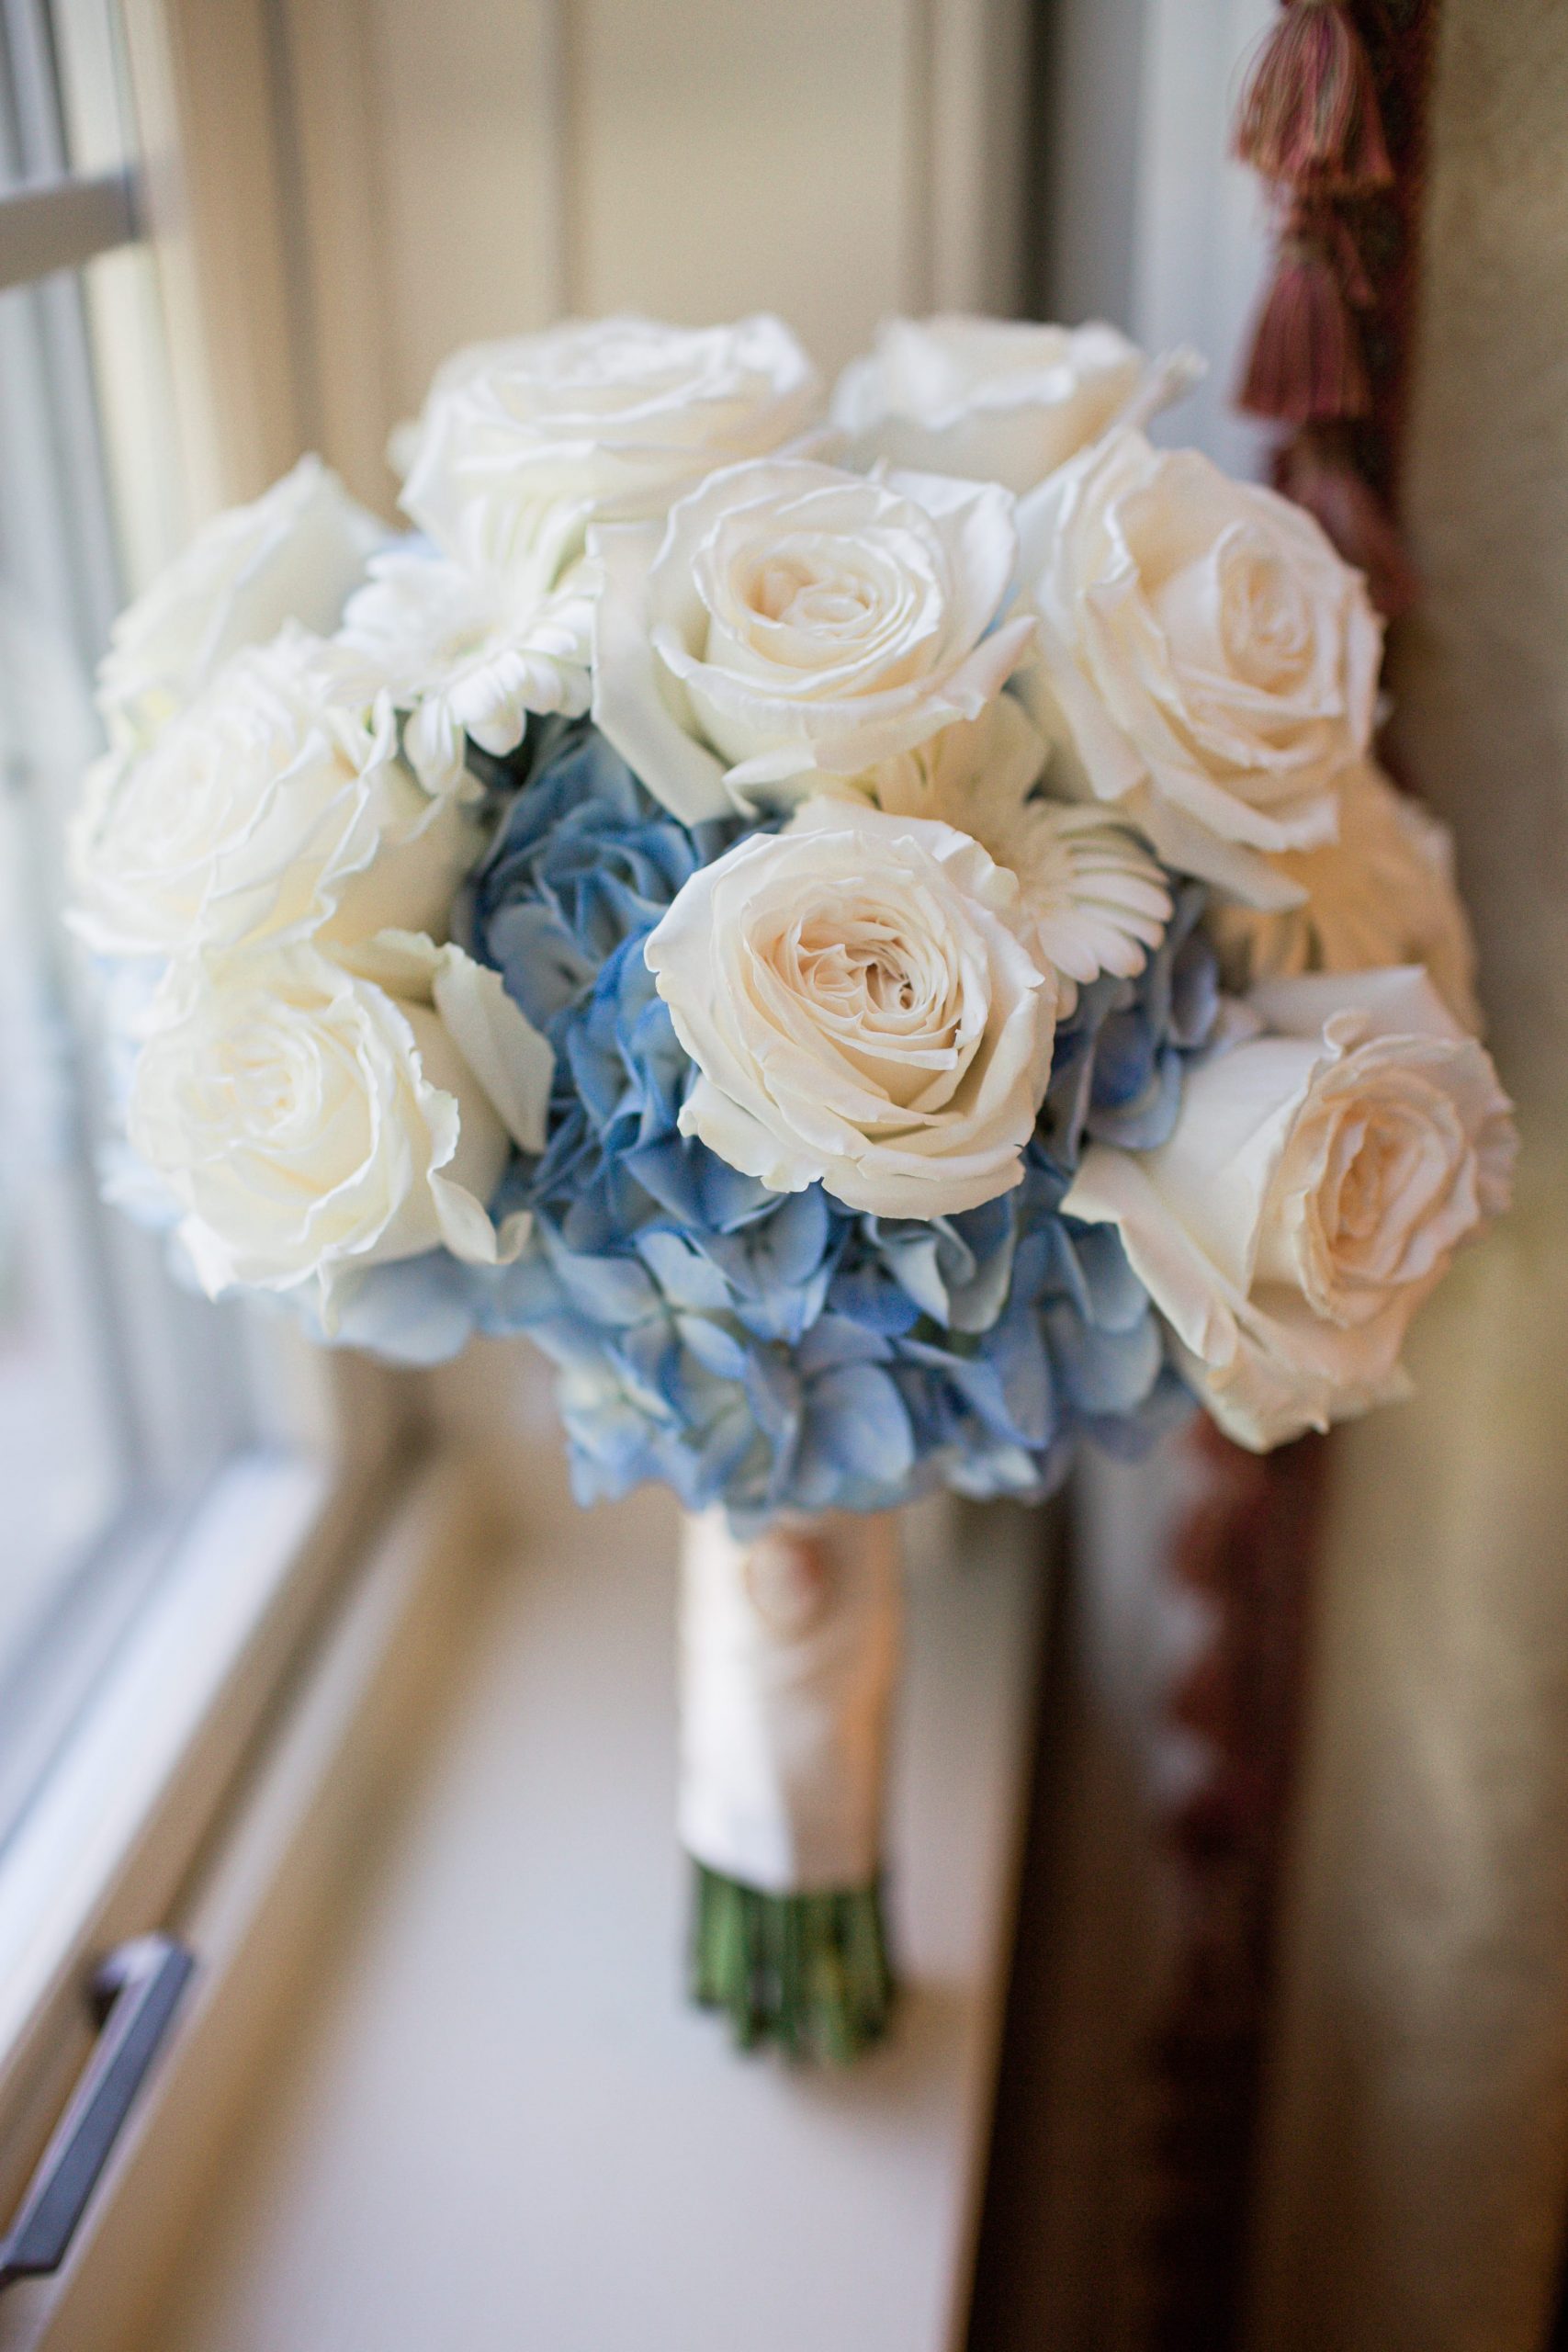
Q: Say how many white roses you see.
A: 9